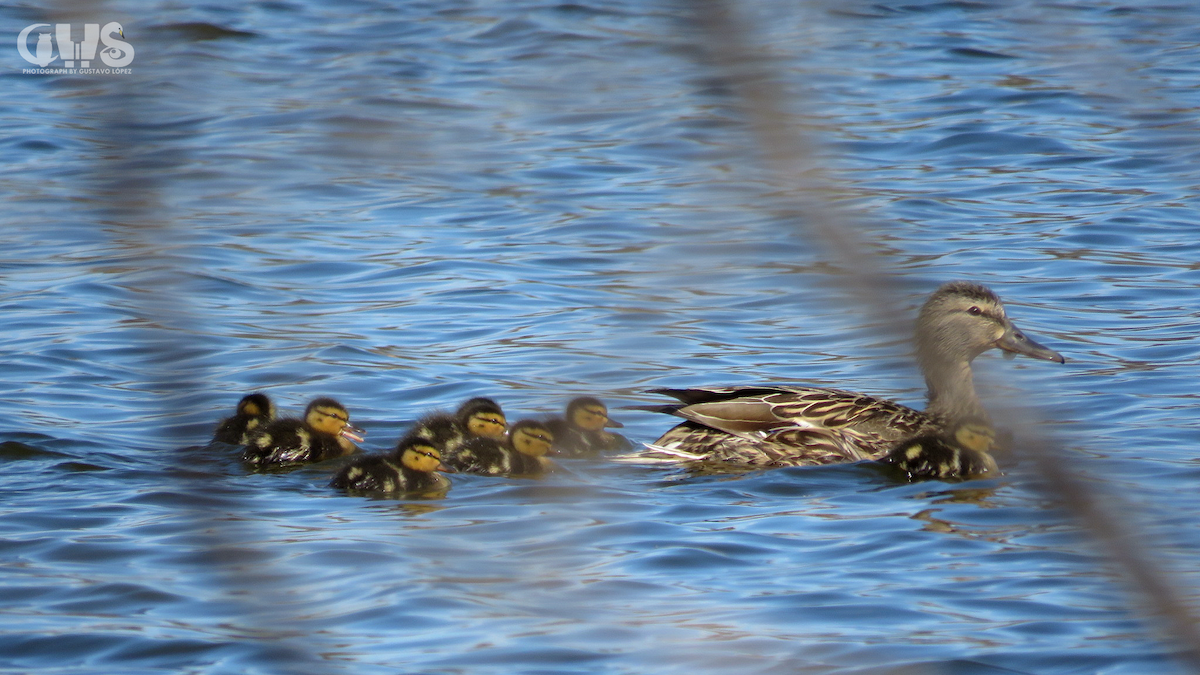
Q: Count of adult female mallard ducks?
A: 1